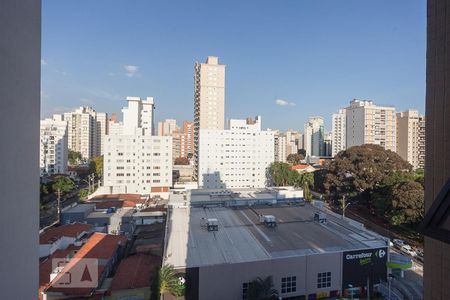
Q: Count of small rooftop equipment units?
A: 3